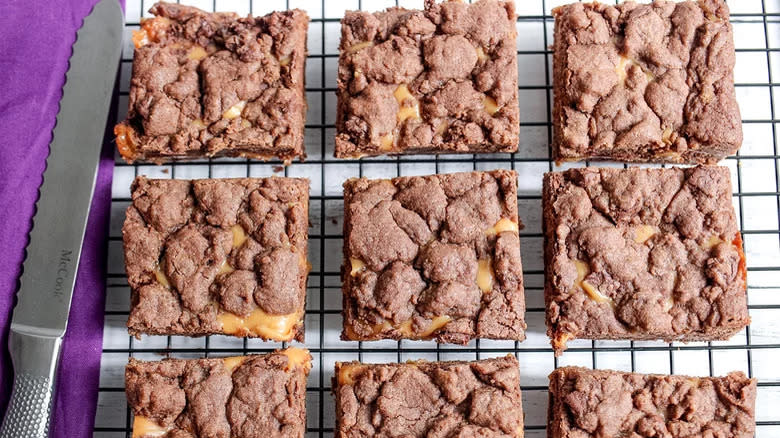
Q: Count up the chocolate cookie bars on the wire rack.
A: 9